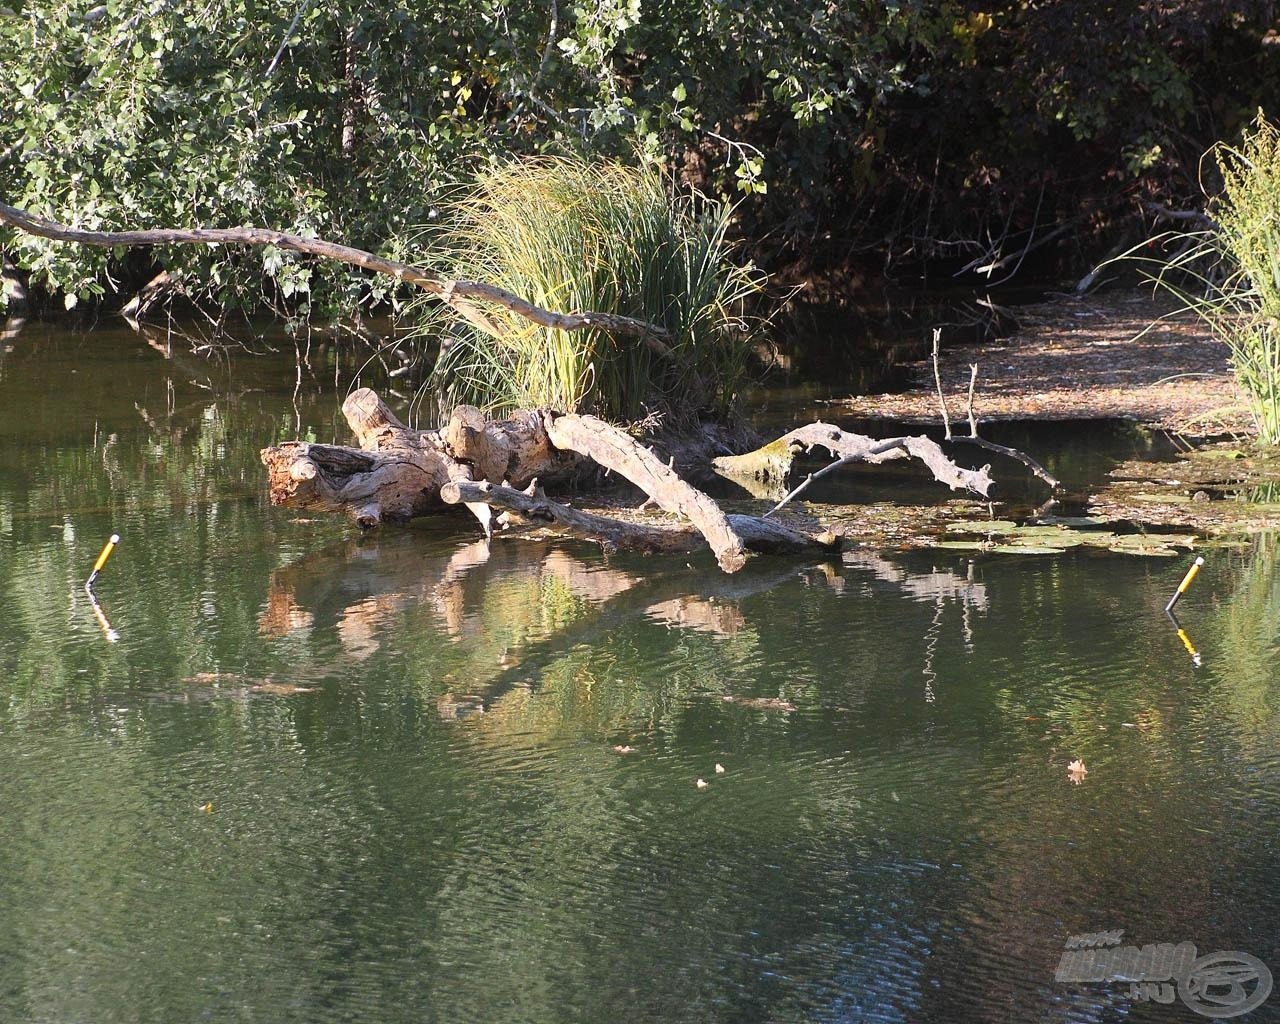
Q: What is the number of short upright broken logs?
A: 2